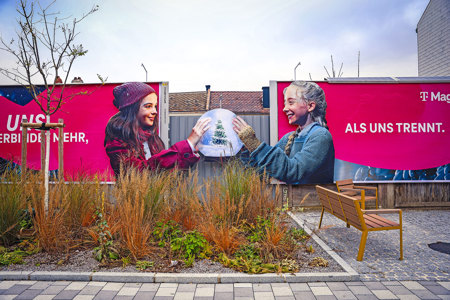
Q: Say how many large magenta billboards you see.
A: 2